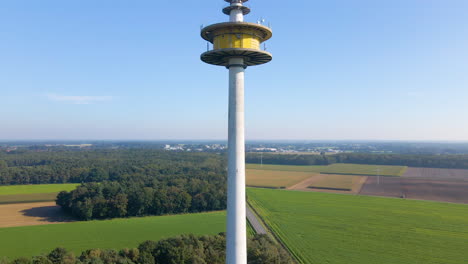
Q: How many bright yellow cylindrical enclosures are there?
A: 1